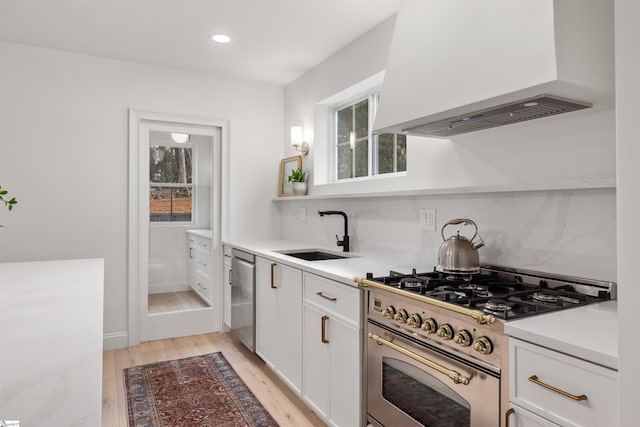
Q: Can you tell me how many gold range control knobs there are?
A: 7